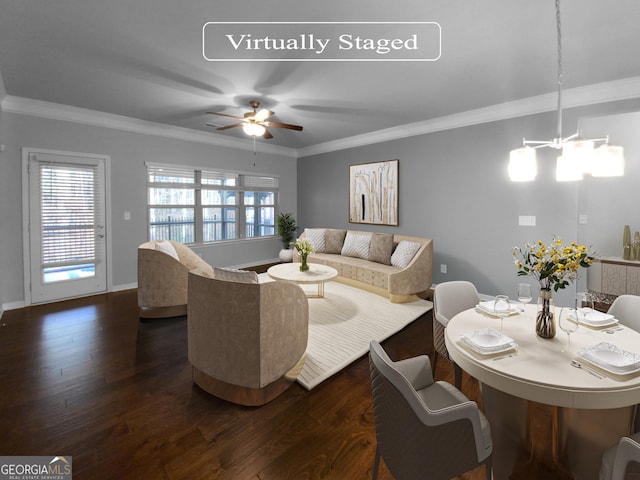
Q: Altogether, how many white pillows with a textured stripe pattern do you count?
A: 3